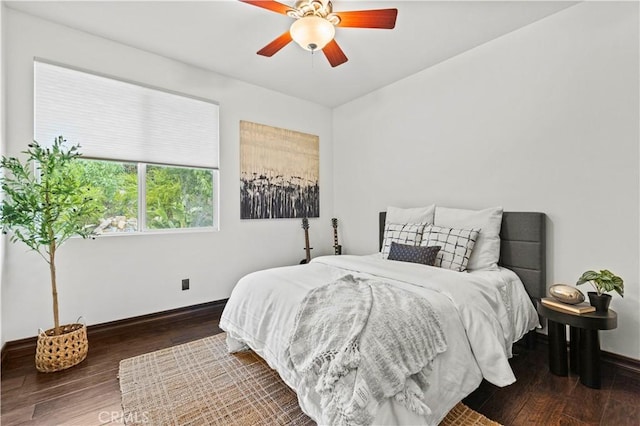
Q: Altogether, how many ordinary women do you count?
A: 0